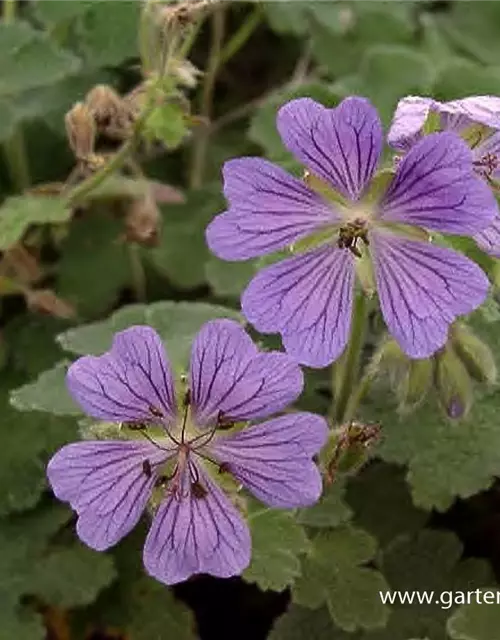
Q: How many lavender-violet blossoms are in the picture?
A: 3